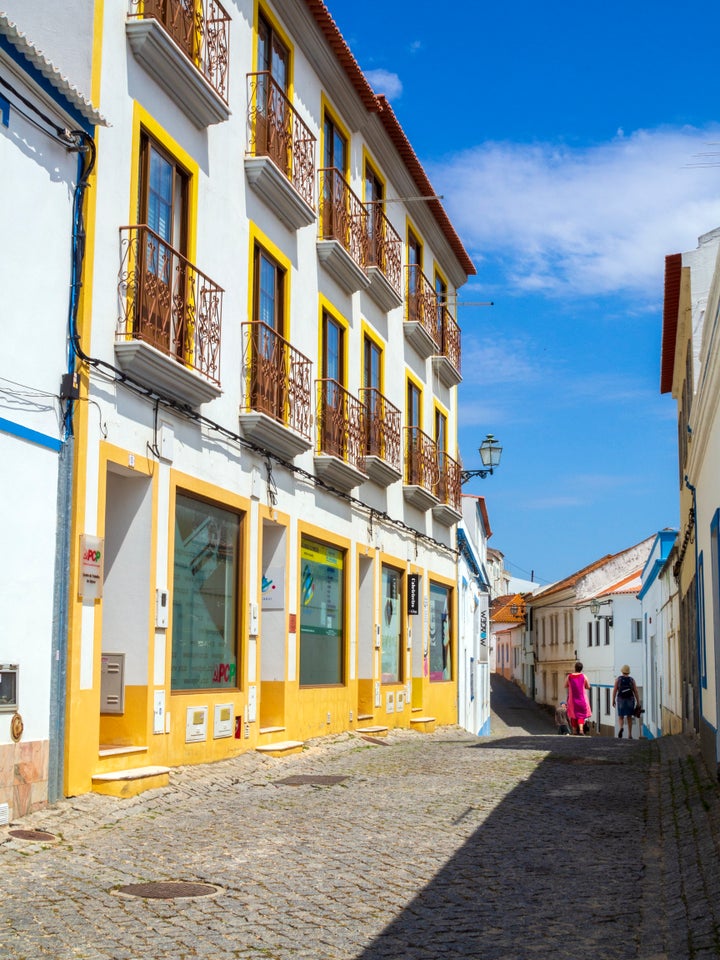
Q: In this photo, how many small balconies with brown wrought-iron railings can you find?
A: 12